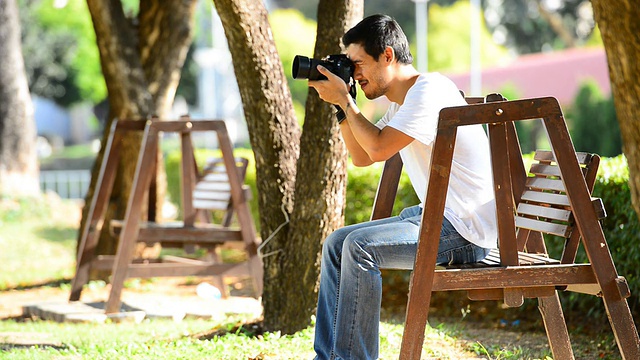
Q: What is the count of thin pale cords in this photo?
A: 1